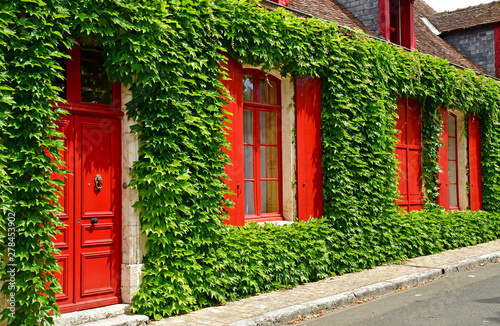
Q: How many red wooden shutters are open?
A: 4